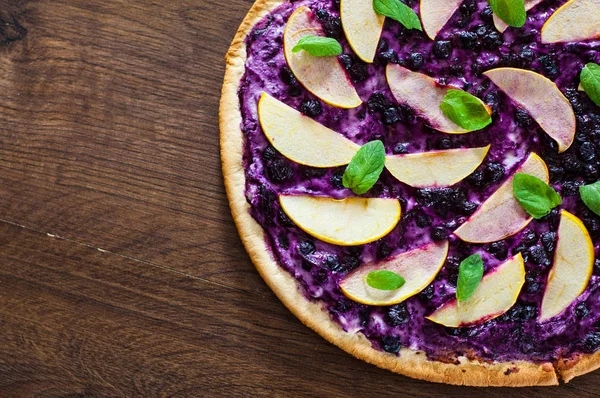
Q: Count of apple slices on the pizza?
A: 14